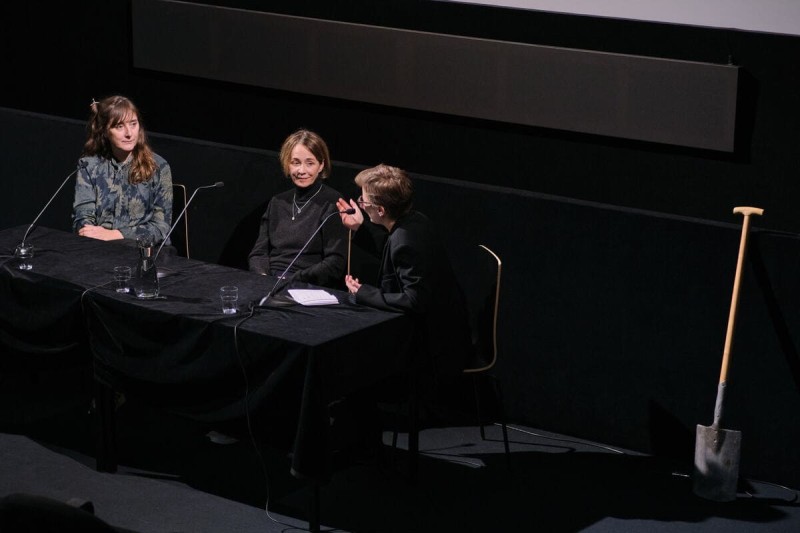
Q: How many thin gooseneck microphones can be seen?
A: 3